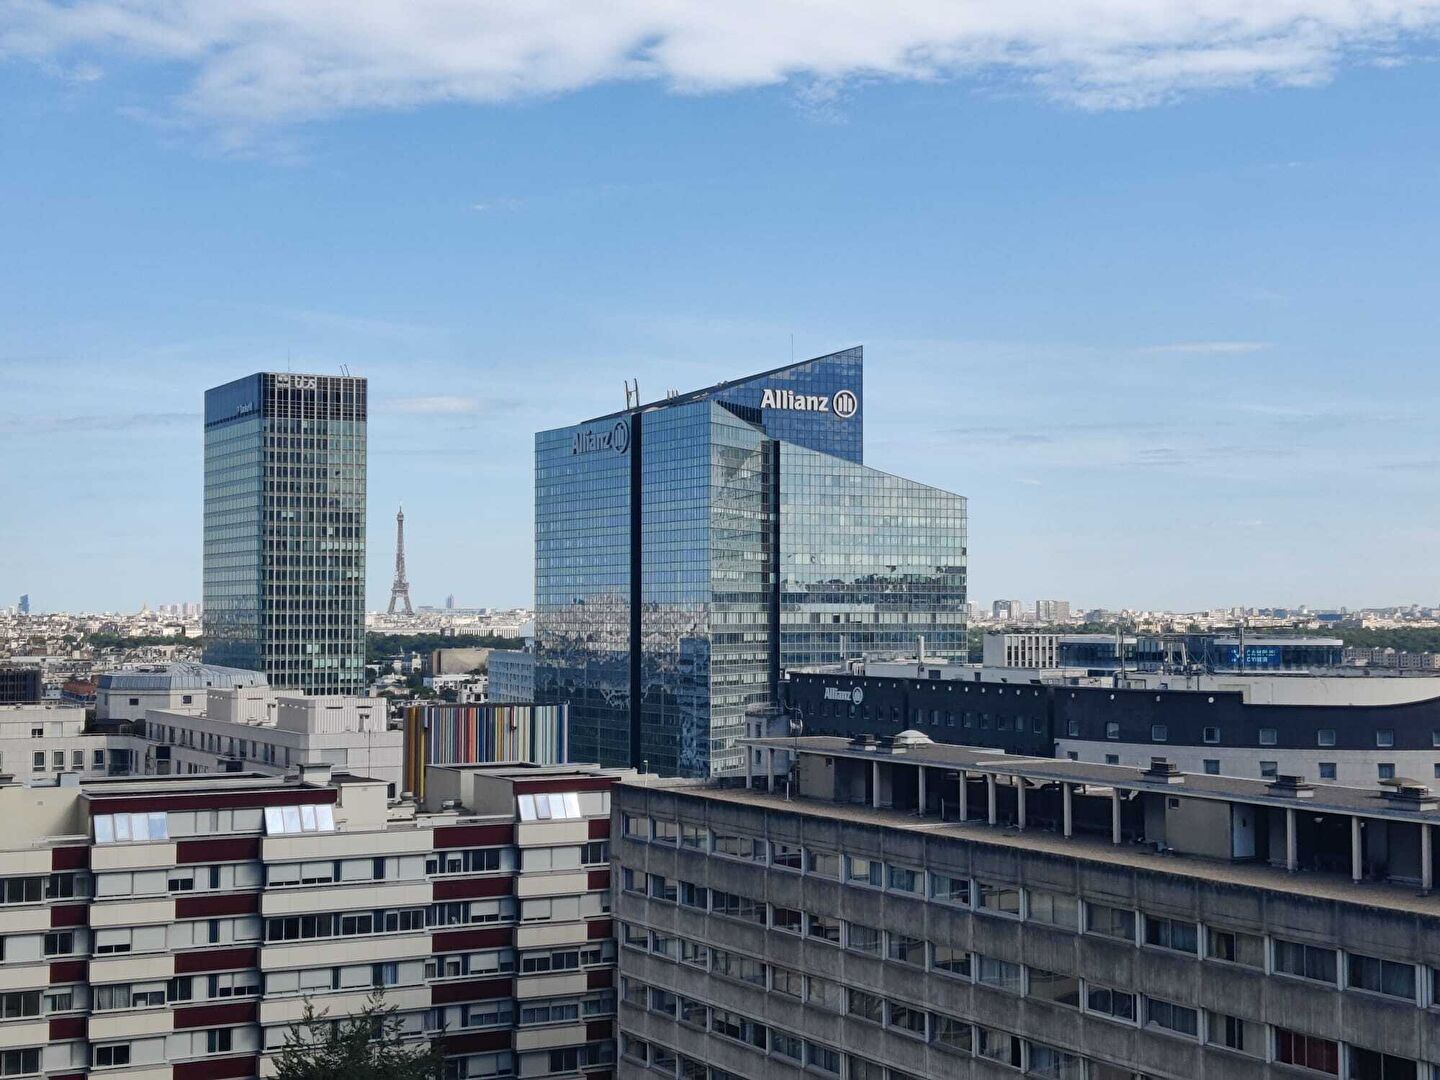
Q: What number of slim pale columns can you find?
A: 12